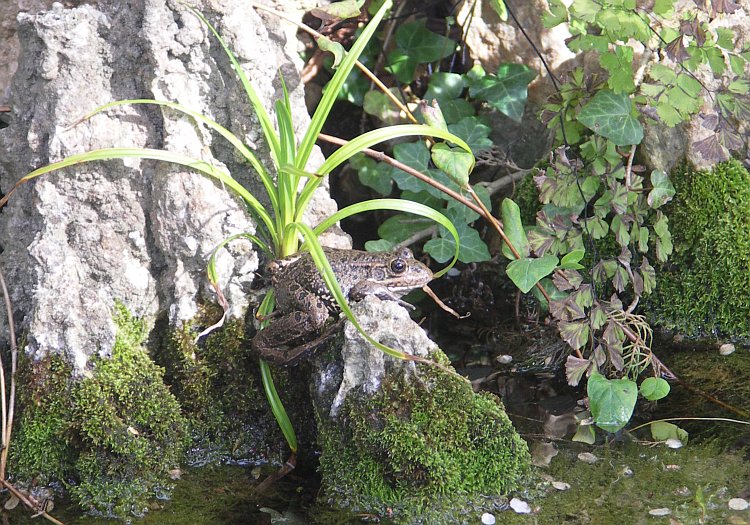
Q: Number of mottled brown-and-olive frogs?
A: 1